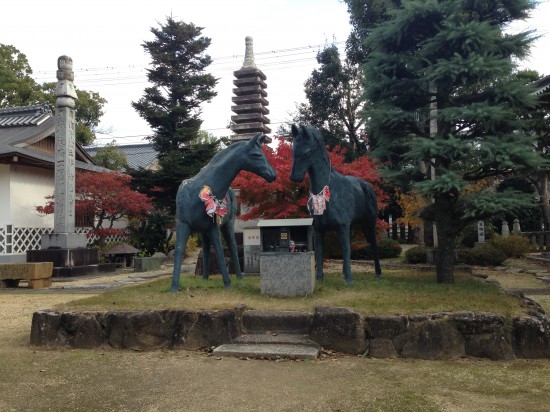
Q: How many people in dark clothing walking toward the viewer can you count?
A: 0